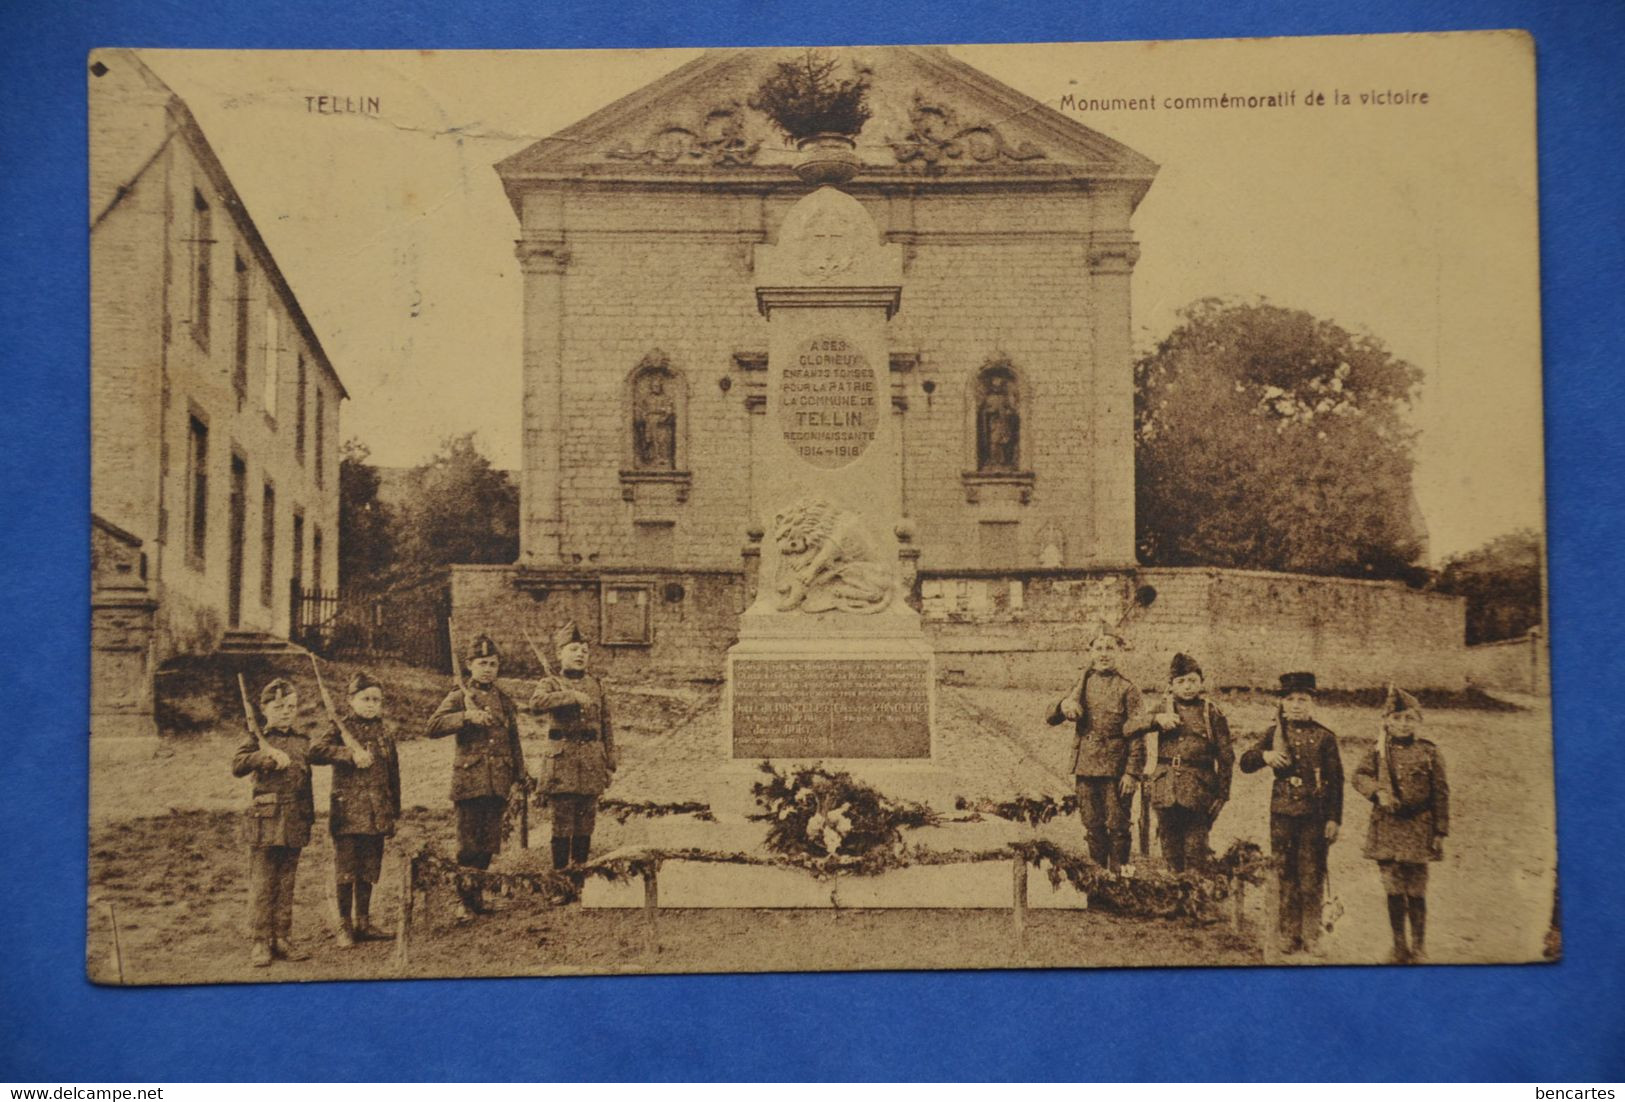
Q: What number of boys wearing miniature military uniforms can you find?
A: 8